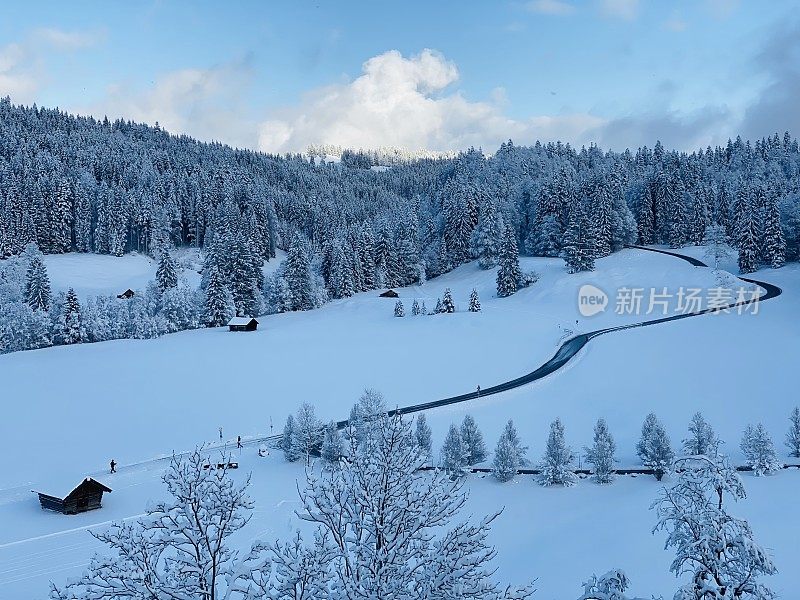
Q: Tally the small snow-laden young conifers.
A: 6